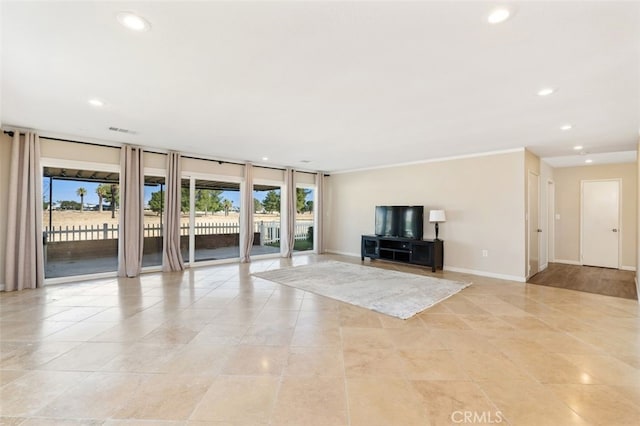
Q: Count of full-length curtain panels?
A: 6